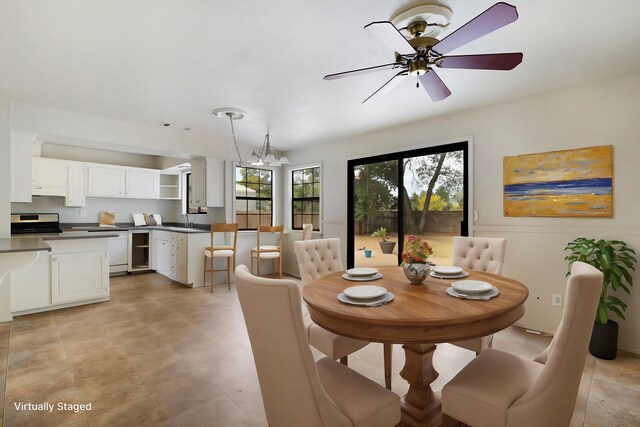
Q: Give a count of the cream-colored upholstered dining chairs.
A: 4